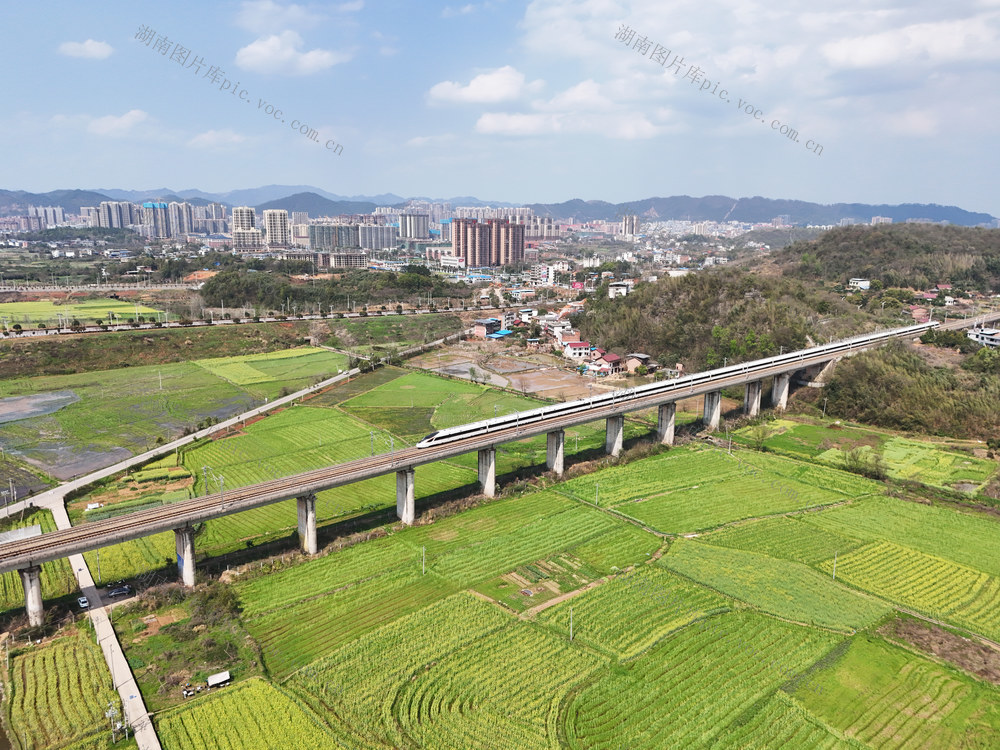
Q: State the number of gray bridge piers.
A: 11